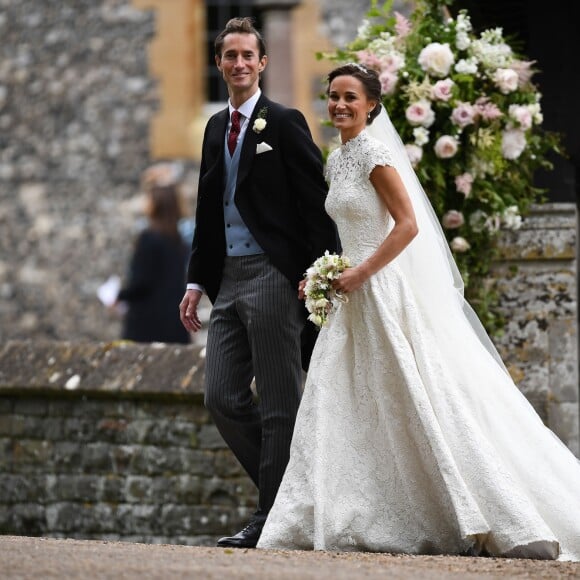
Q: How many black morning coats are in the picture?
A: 1